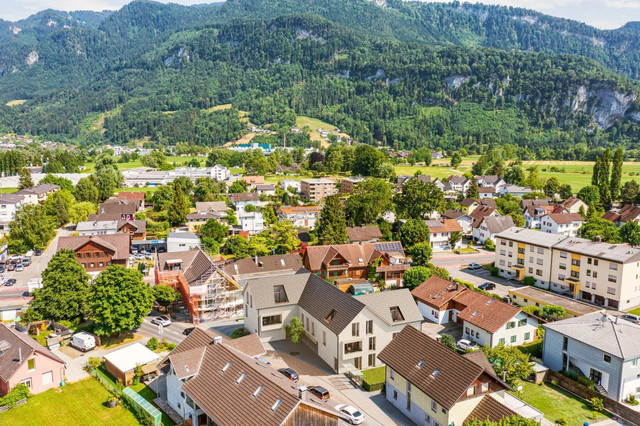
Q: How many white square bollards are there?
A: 0